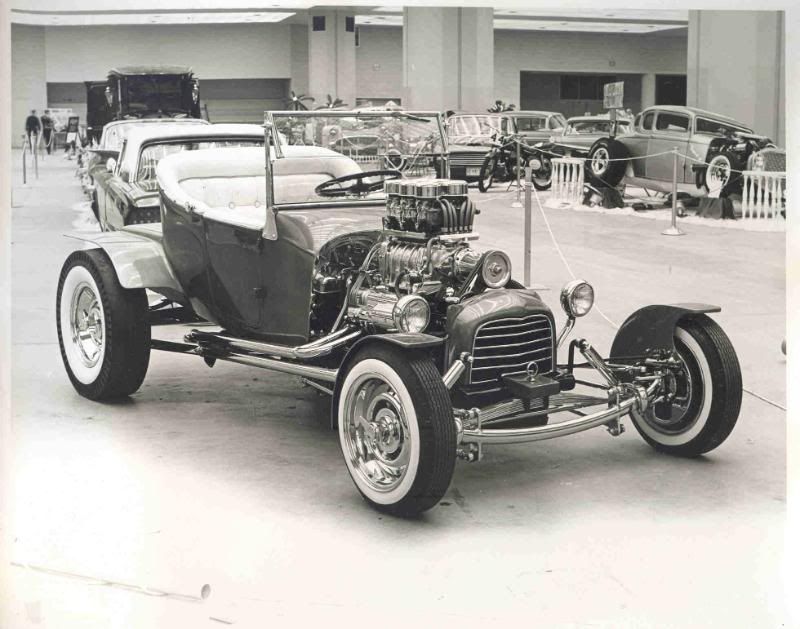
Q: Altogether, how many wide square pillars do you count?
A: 3